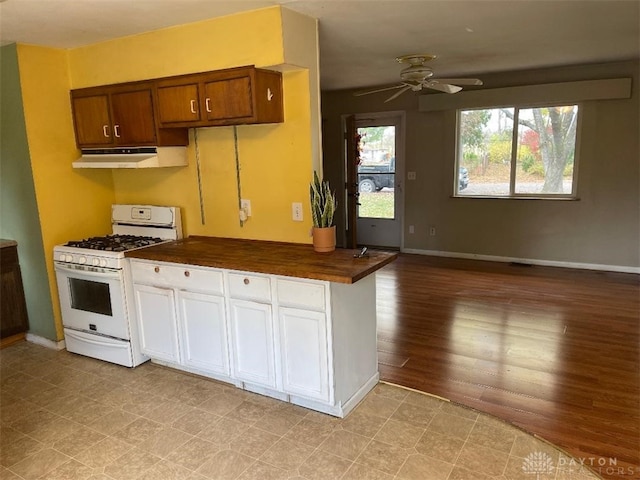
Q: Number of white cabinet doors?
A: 4